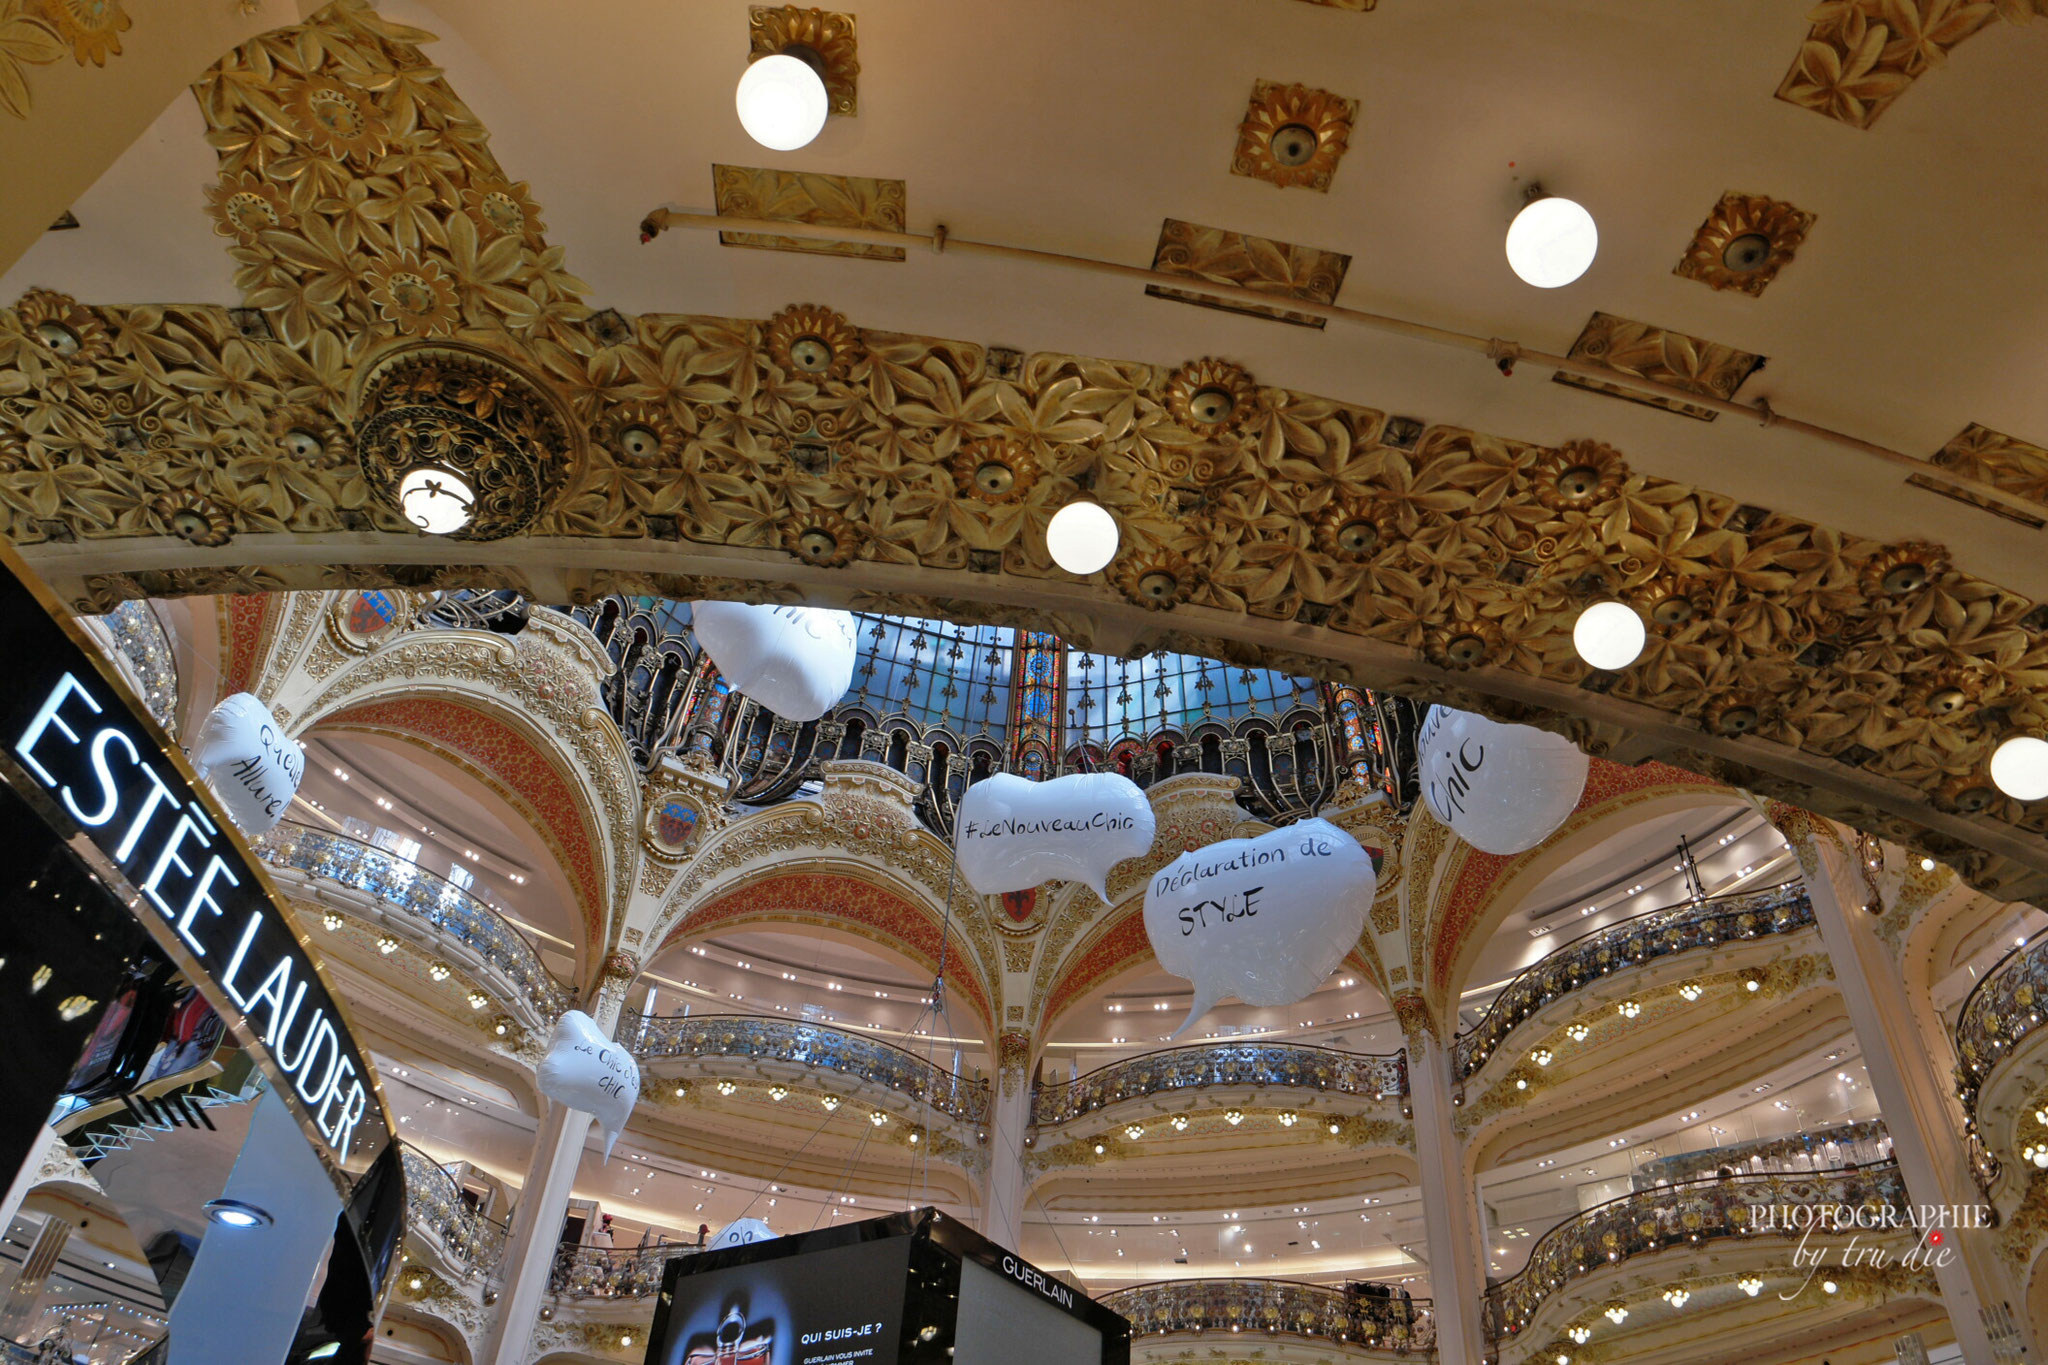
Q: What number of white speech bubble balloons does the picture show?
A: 7